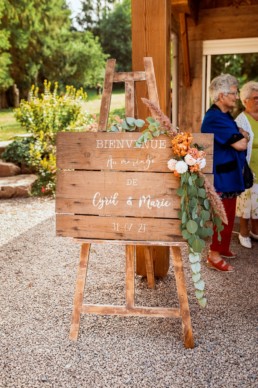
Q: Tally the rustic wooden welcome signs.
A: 1